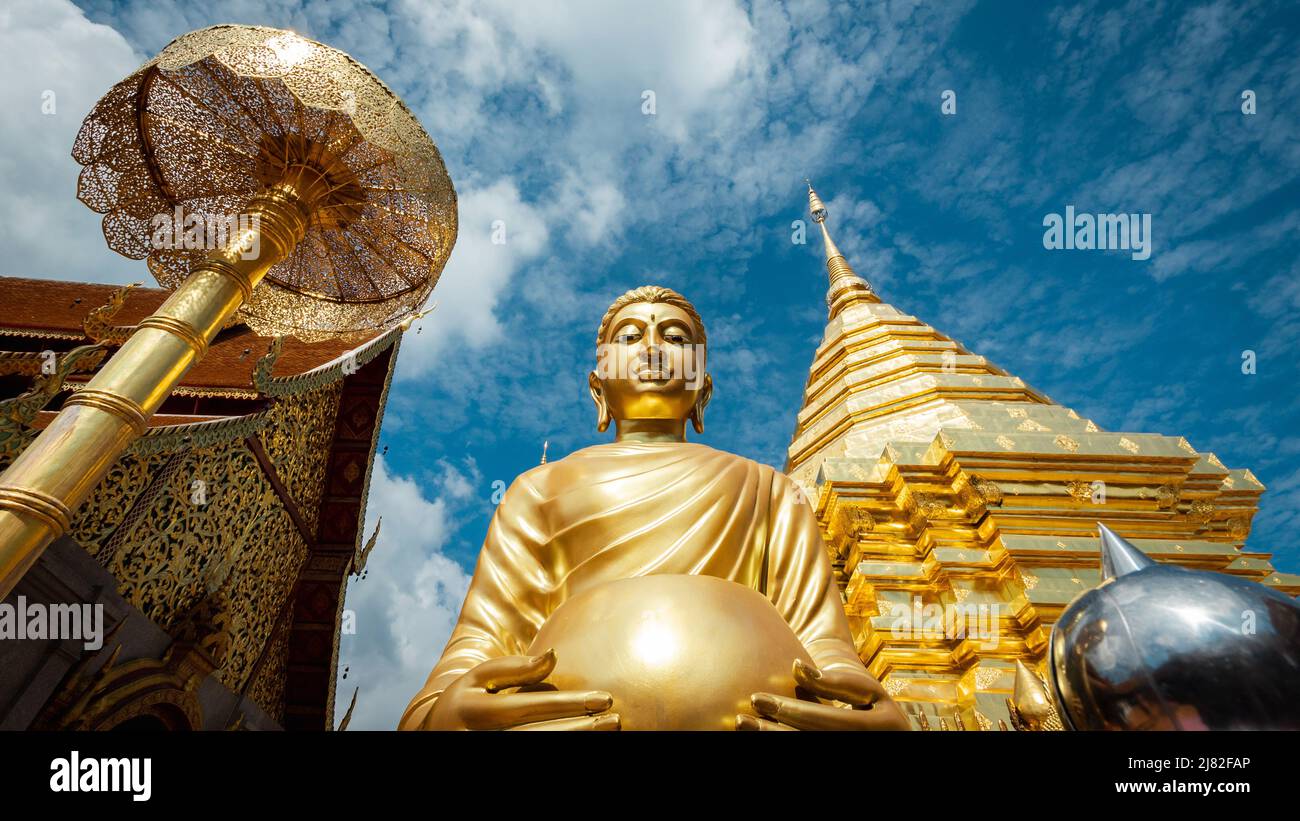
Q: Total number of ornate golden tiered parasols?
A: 1